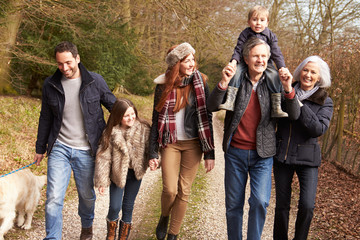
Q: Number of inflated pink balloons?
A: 0